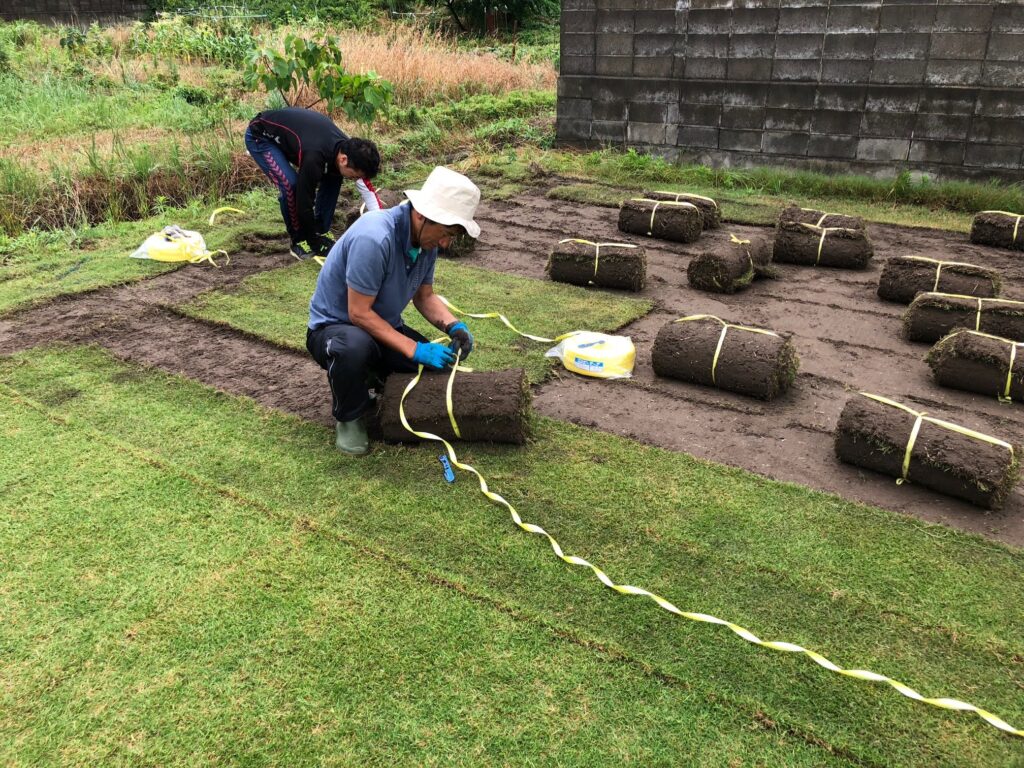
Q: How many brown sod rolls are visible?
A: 14